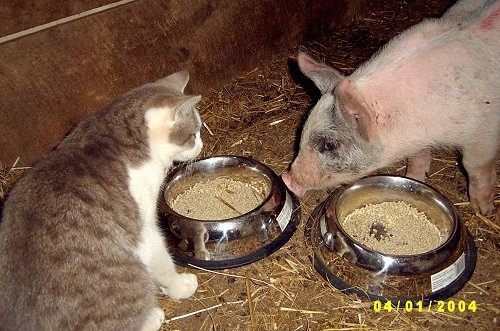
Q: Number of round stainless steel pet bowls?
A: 2